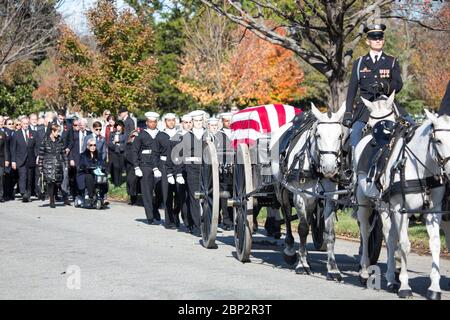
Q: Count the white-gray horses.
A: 3